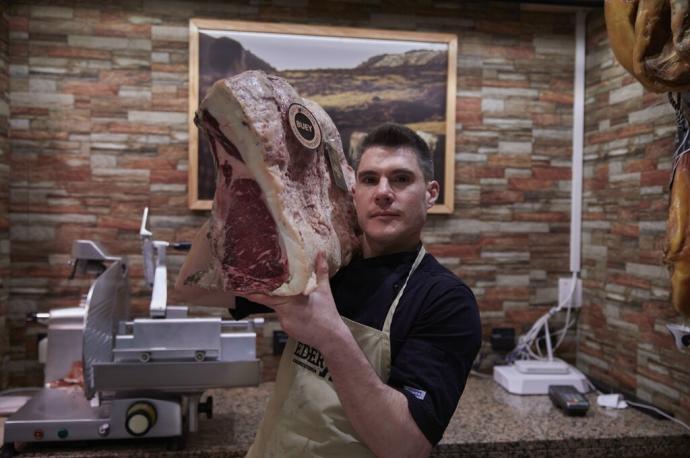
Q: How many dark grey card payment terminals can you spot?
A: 1